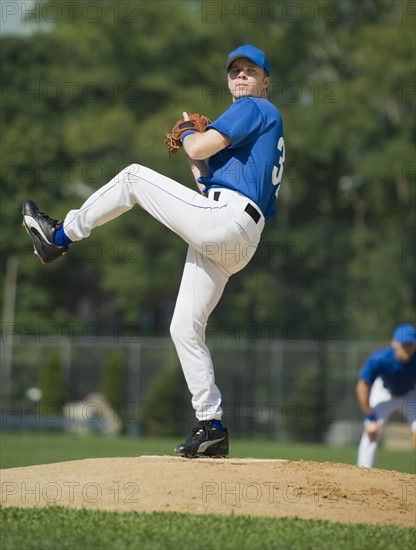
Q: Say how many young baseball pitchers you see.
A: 1